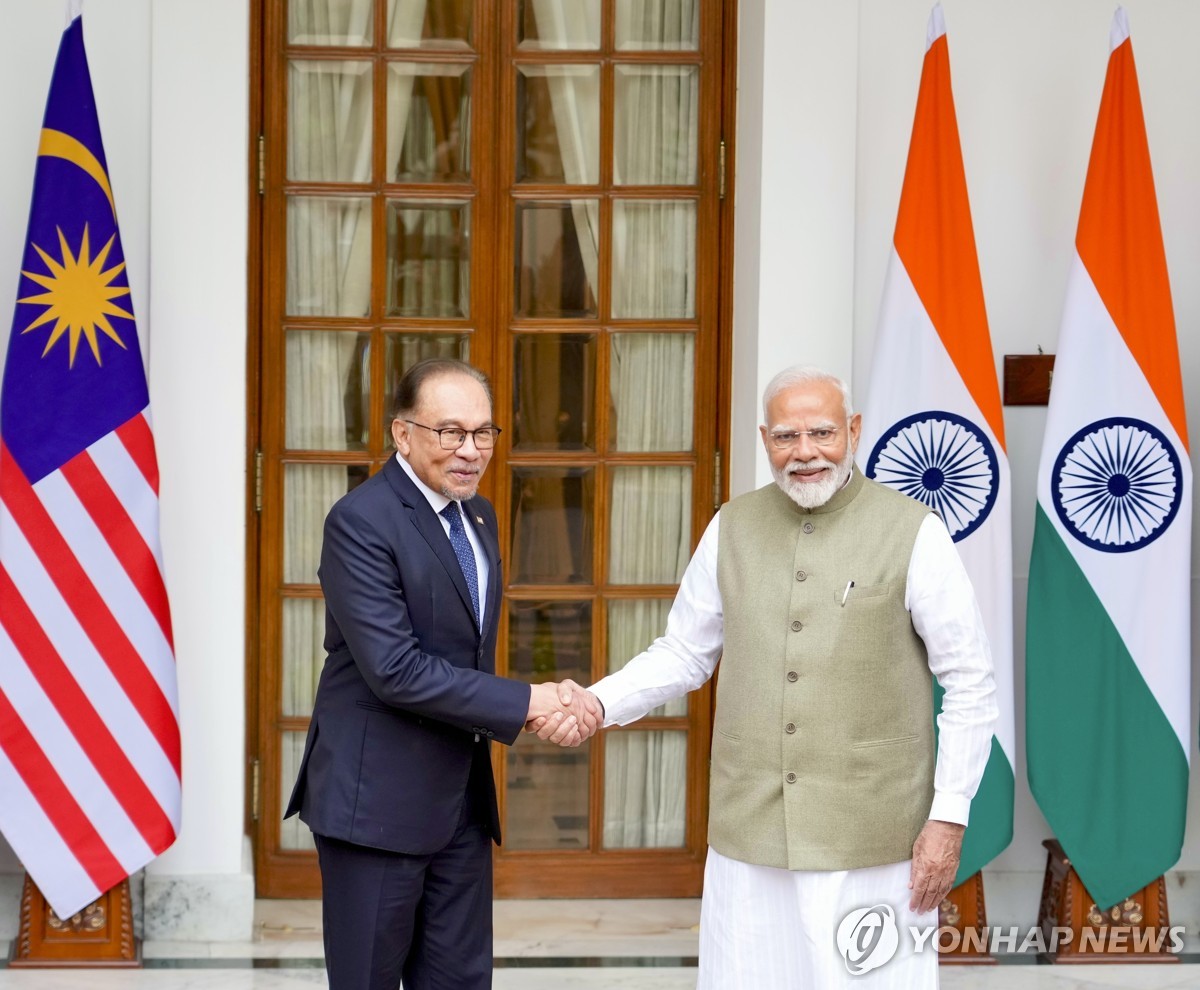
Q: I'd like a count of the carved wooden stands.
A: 3